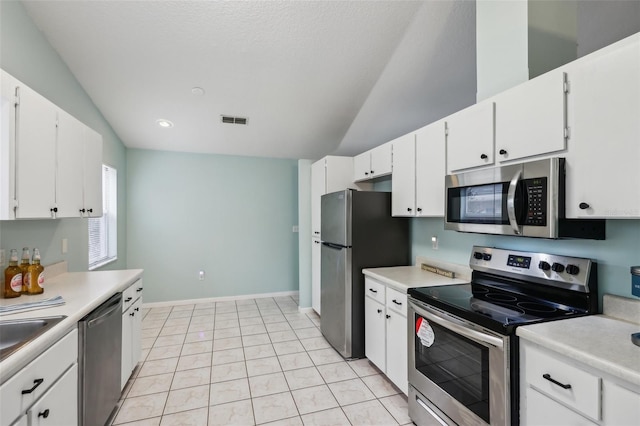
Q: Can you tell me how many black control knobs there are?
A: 5